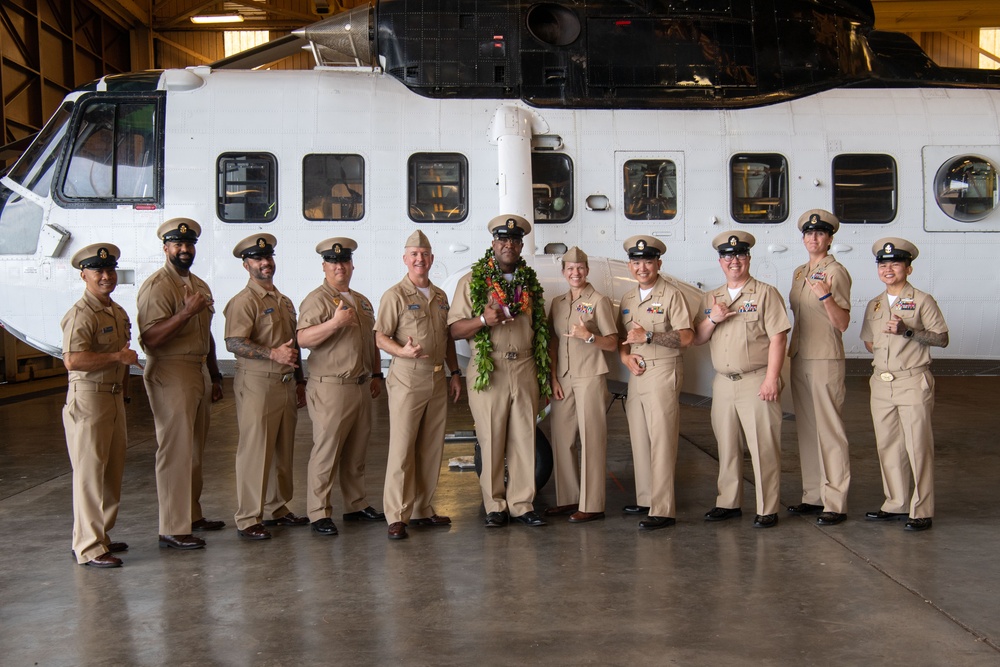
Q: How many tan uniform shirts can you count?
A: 11